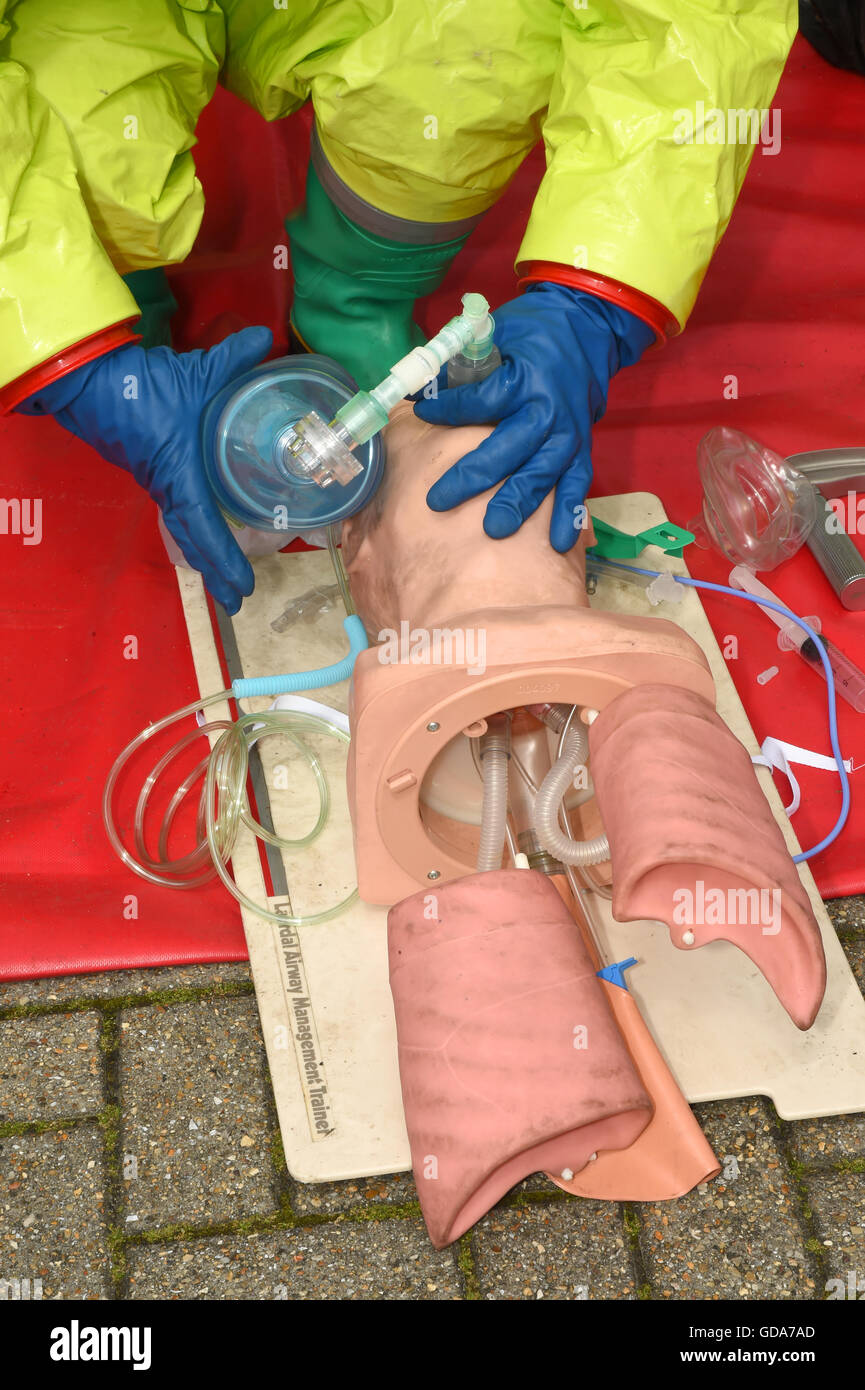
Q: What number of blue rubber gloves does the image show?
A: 2